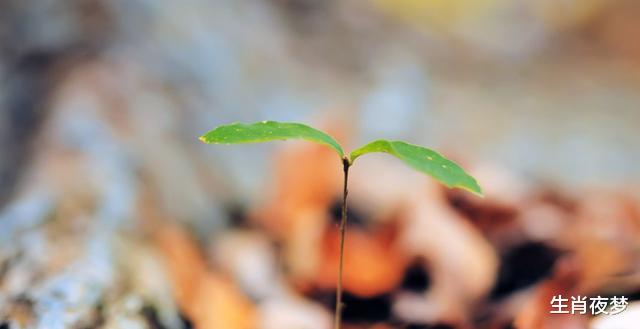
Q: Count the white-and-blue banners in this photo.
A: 0